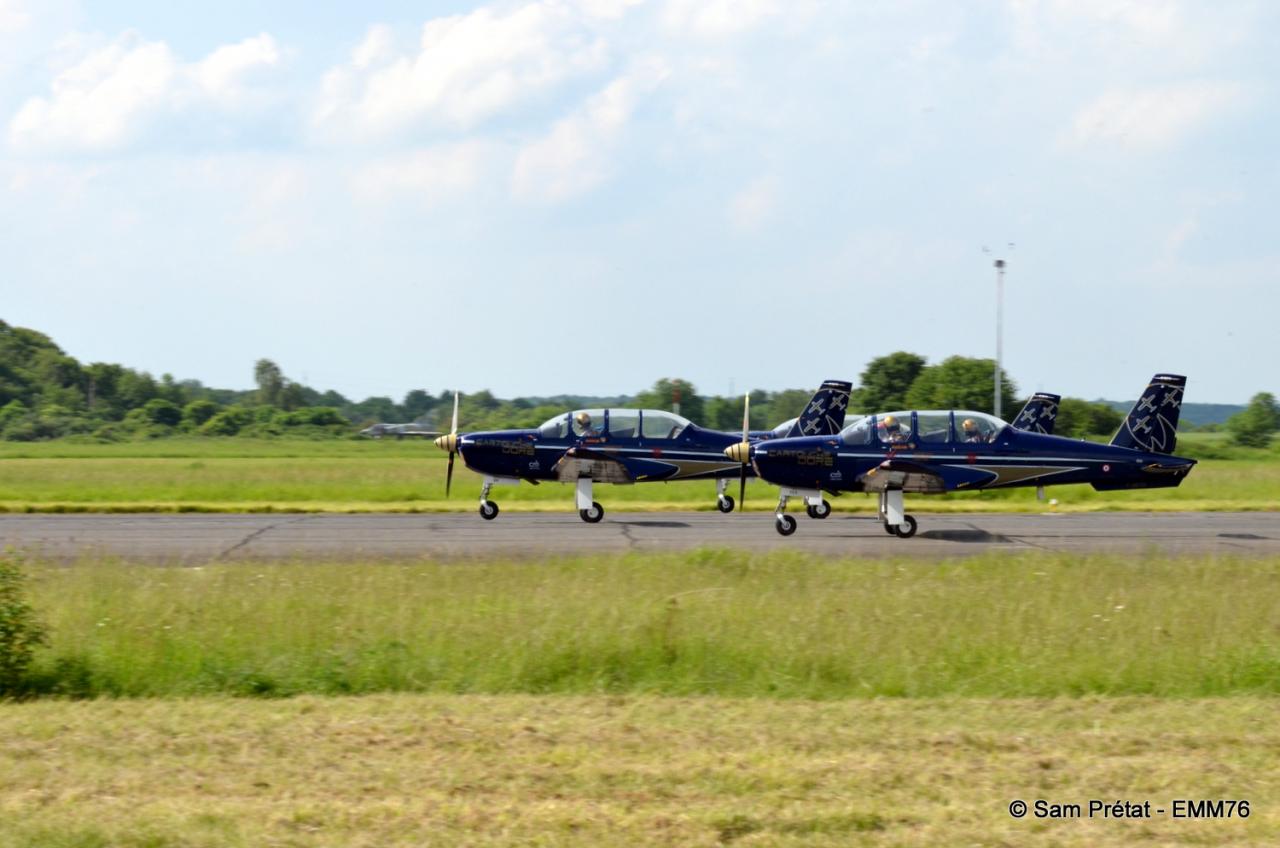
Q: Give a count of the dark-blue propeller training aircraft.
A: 3